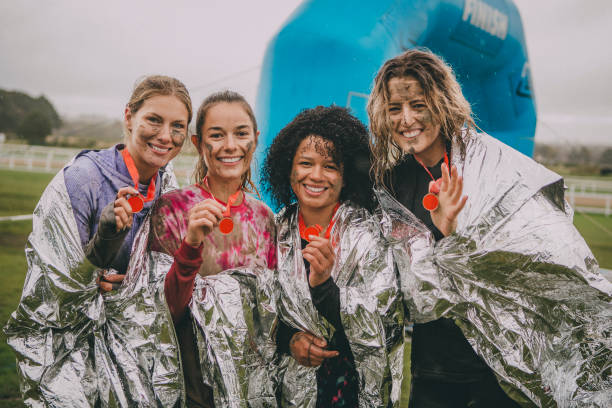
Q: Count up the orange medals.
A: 4